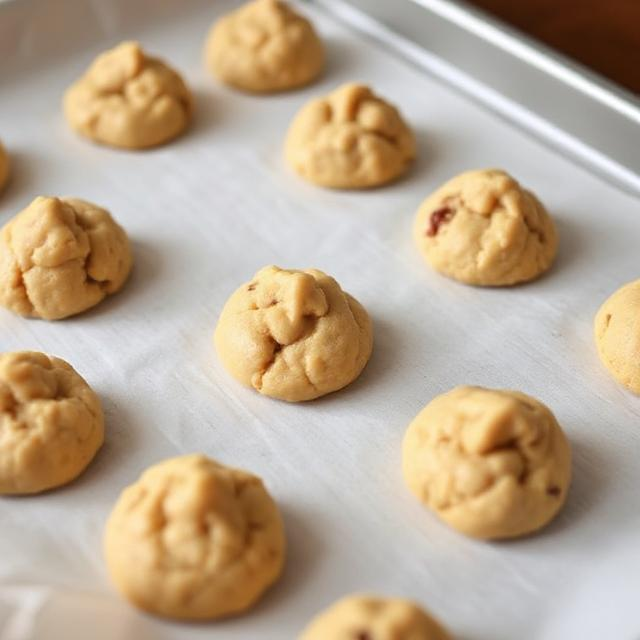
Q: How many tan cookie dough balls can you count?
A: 12